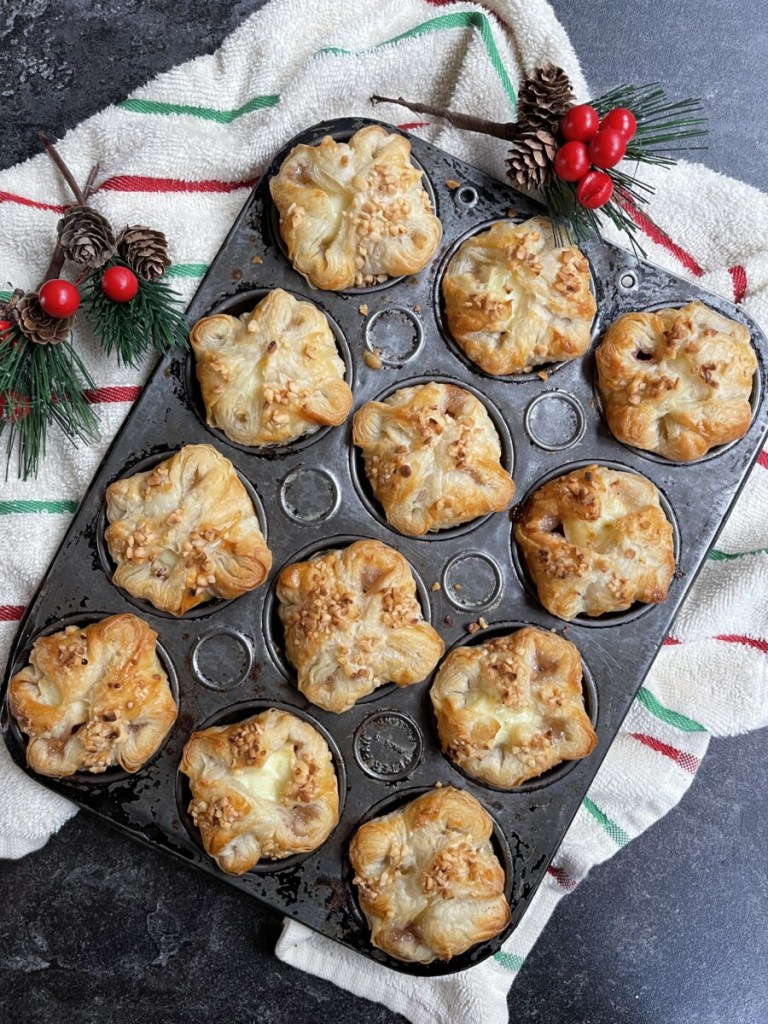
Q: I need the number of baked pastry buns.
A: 12